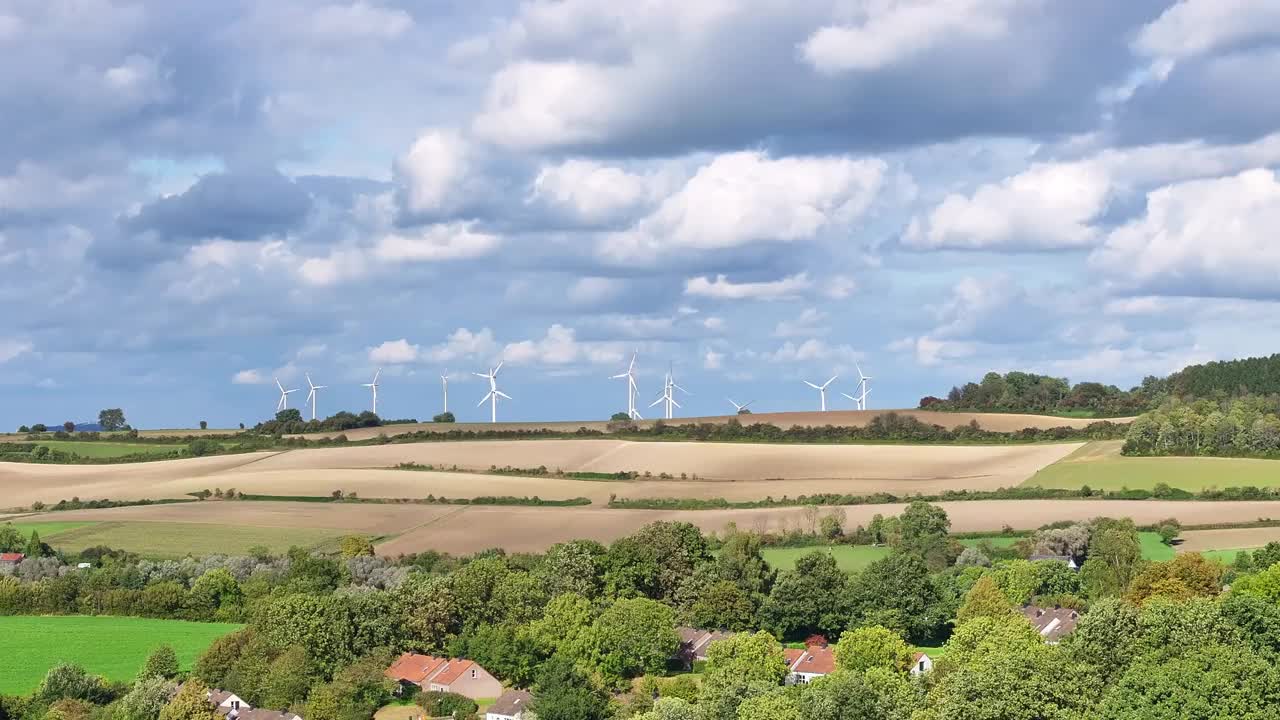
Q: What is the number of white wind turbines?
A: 14